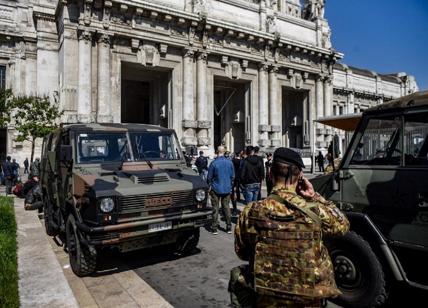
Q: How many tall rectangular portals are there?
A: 3